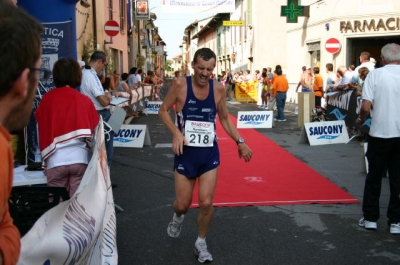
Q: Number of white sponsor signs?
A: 4